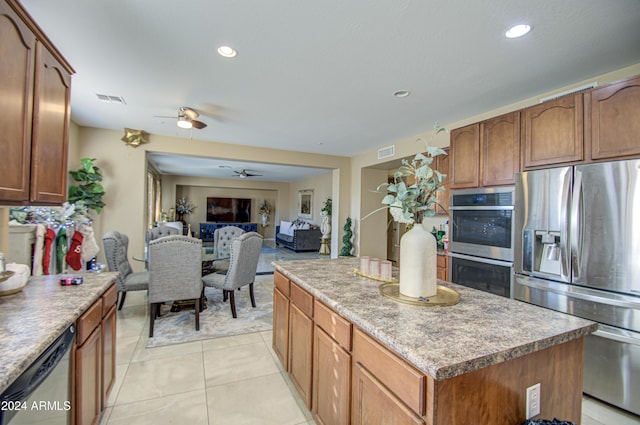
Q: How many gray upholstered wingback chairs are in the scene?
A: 5